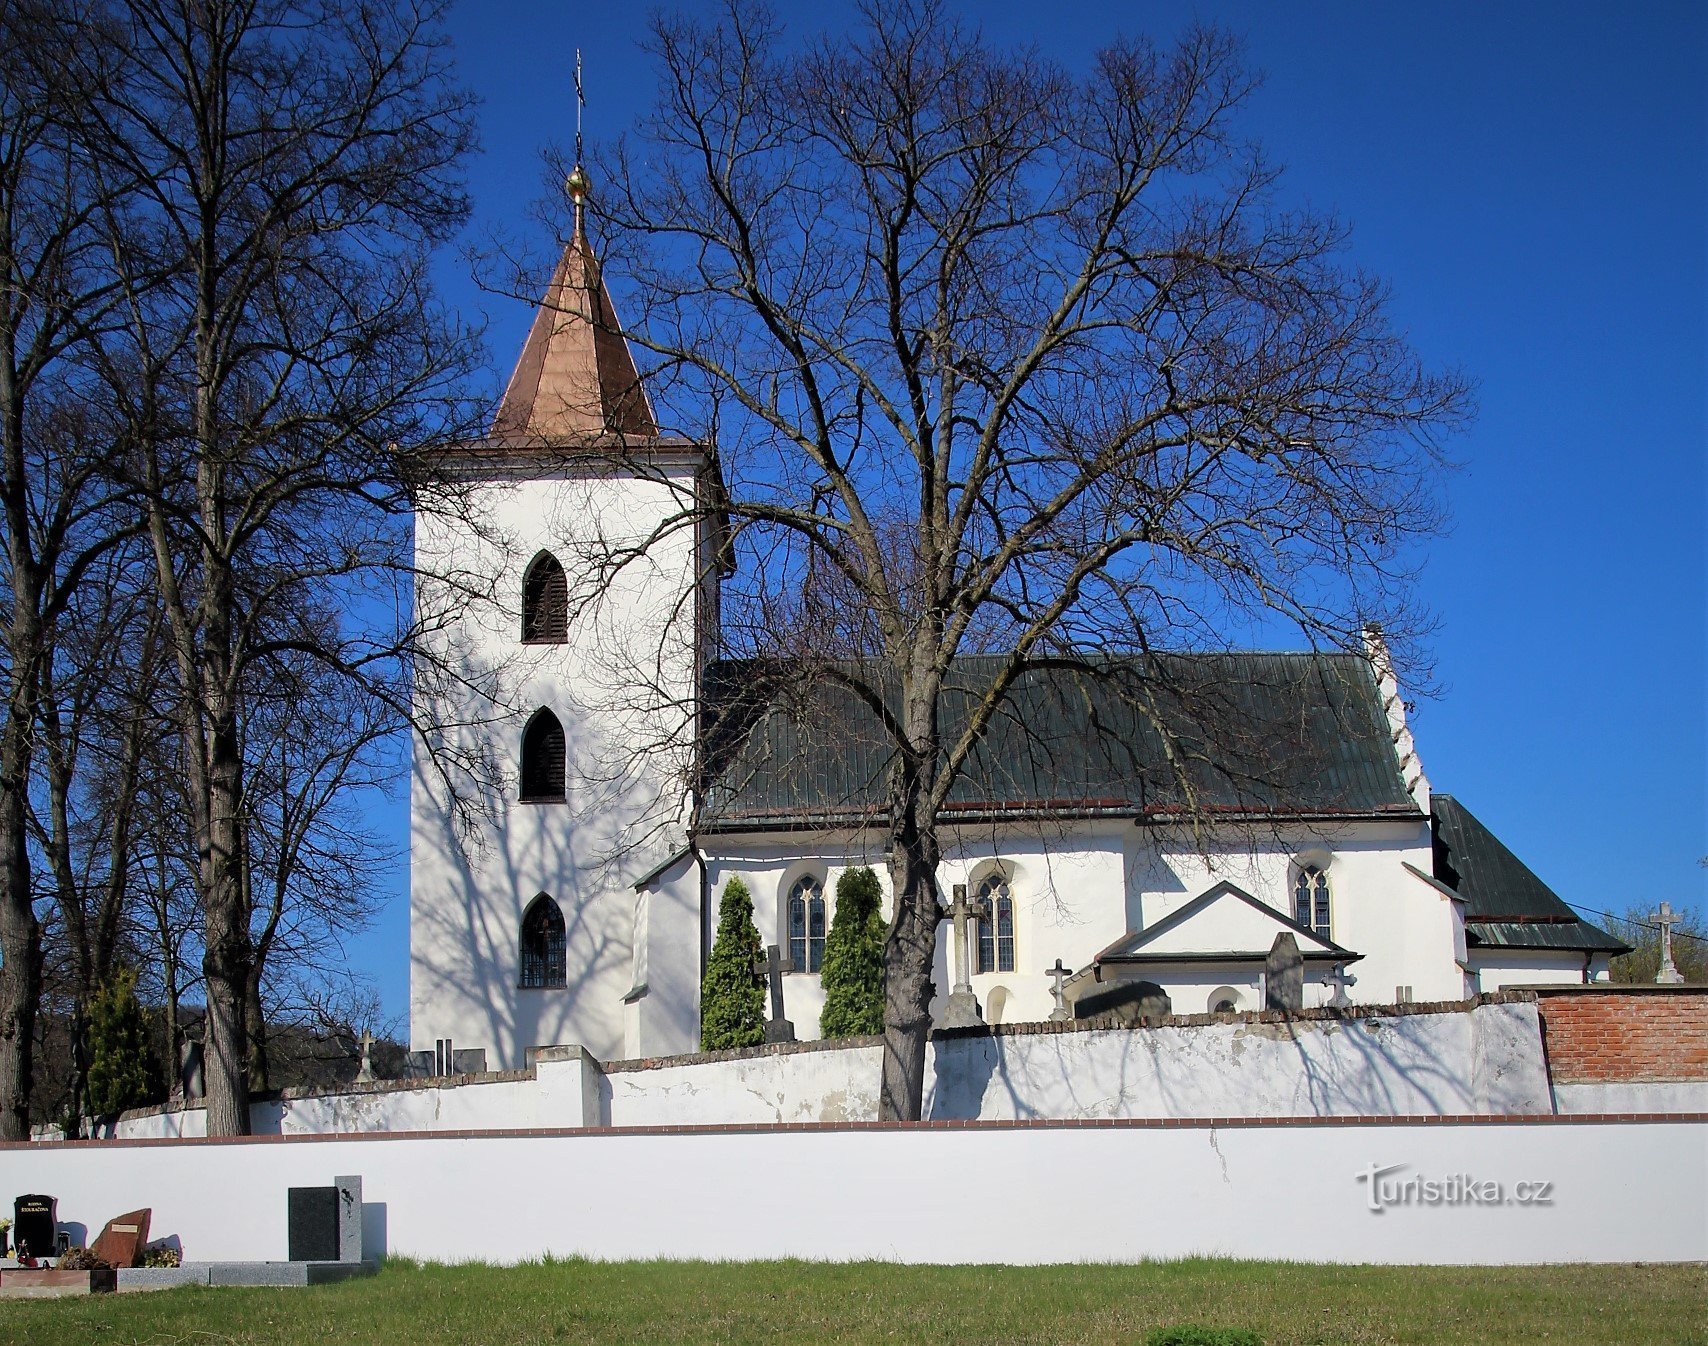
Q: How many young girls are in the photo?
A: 0